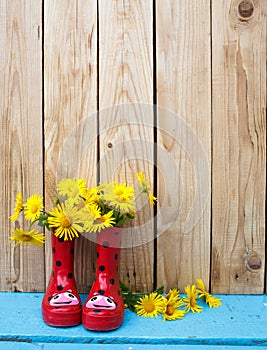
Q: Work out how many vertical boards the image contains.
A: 5